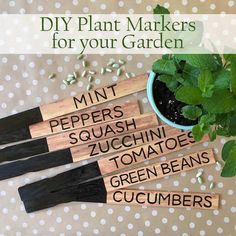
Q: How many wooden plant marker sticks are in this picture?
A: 7